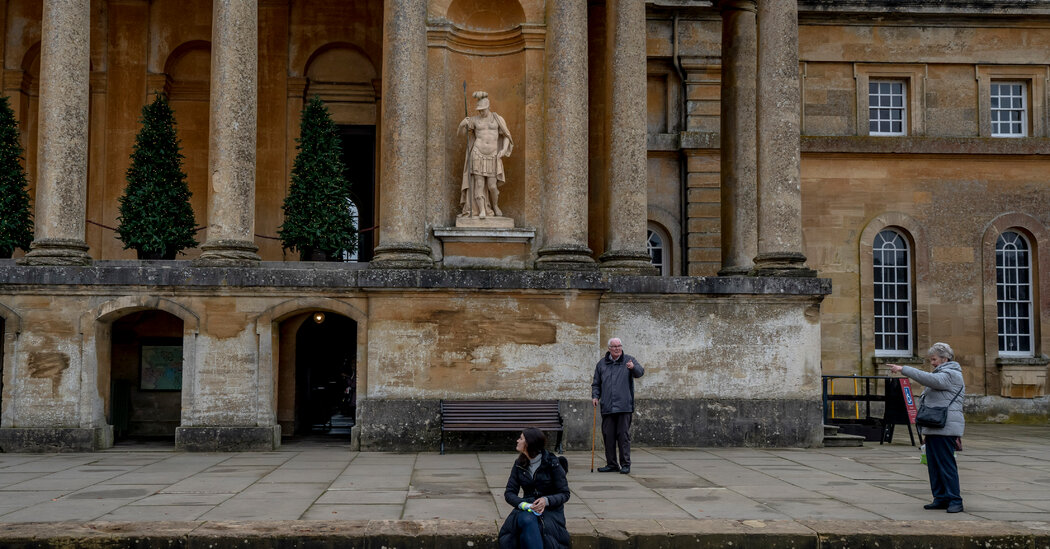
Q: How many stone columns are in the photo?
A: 7